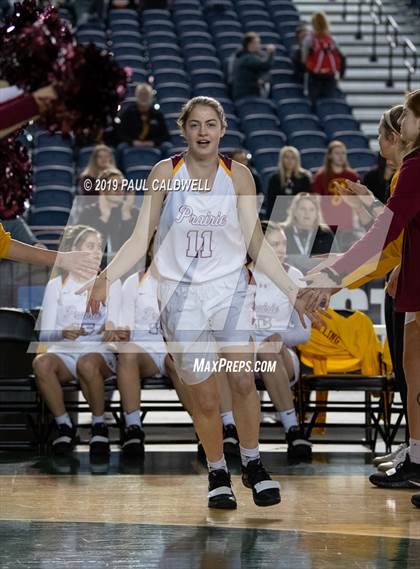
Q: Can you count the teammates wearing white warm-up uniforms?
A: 3